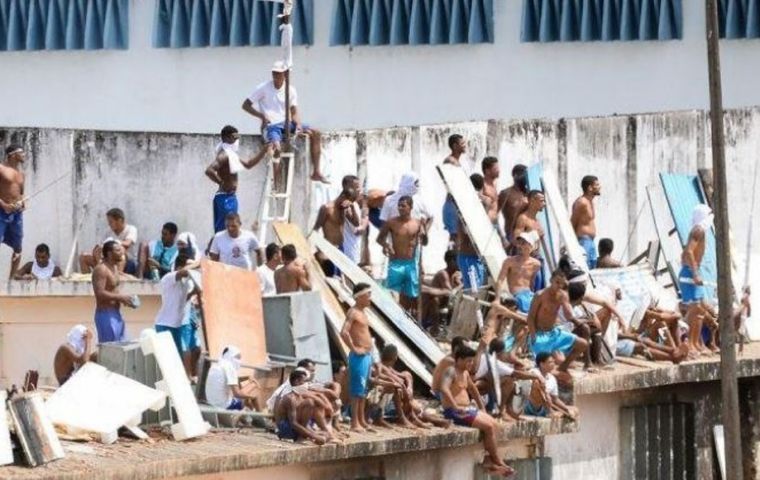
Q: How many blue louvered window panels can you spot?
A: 5